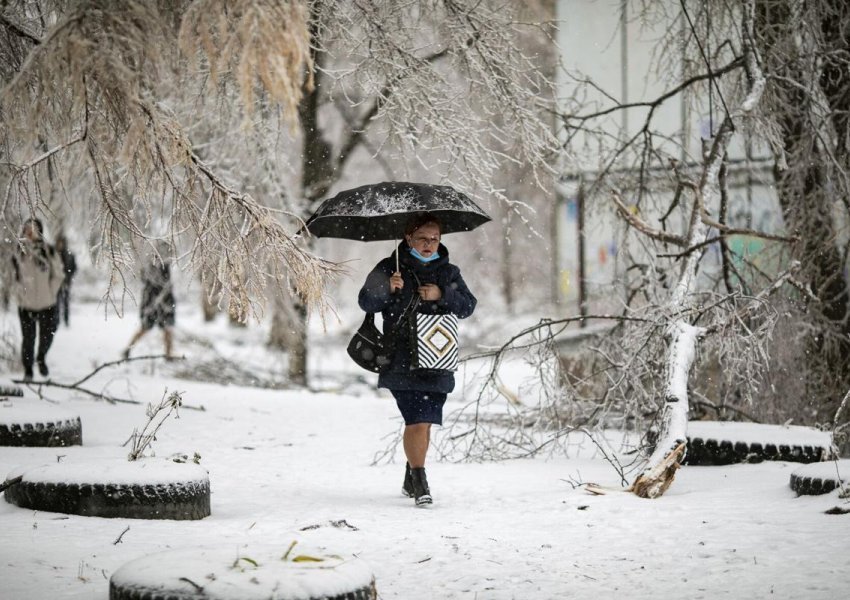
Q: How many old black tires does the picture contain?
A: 6